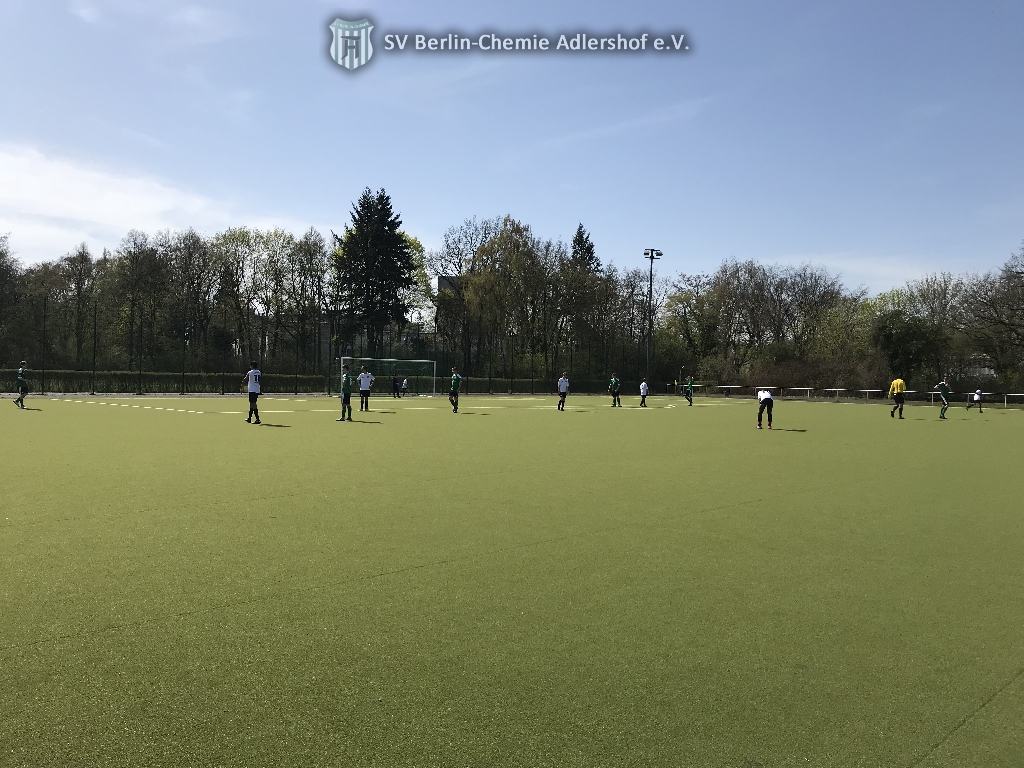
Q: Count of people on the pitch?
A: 15